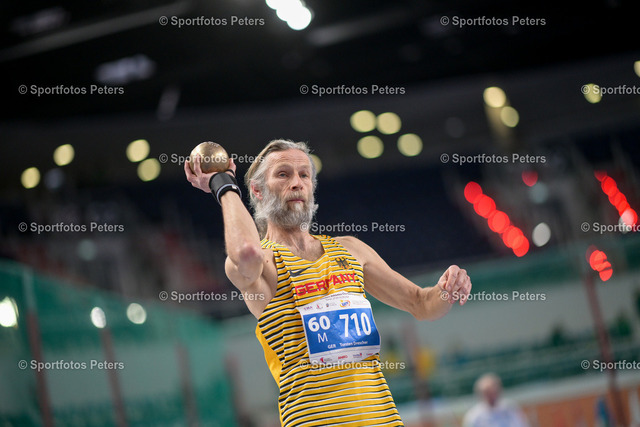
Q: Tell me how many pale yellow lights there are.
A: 13